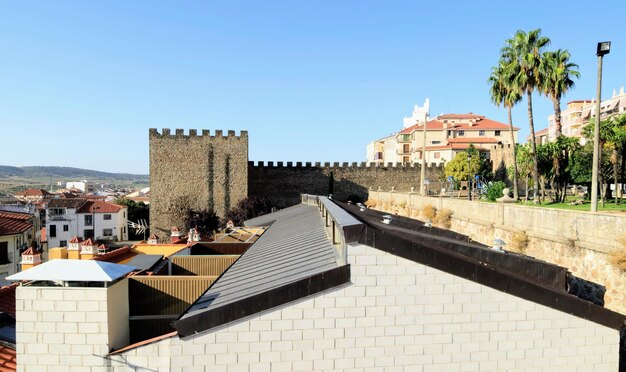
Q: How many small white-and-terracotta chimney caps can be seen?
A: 8